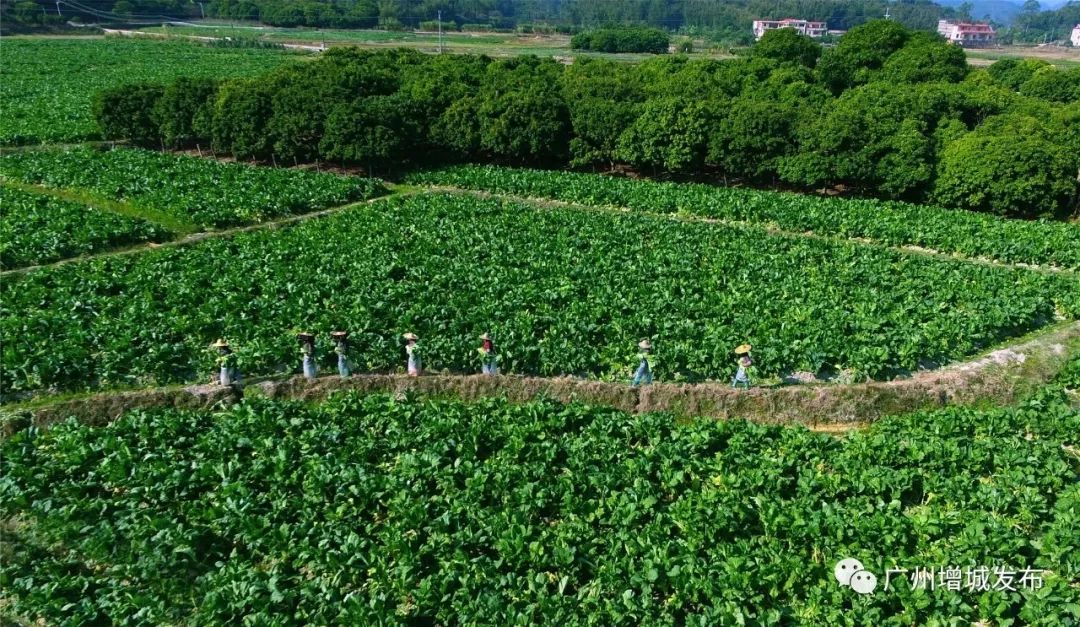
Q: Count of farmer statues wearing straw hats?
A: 7